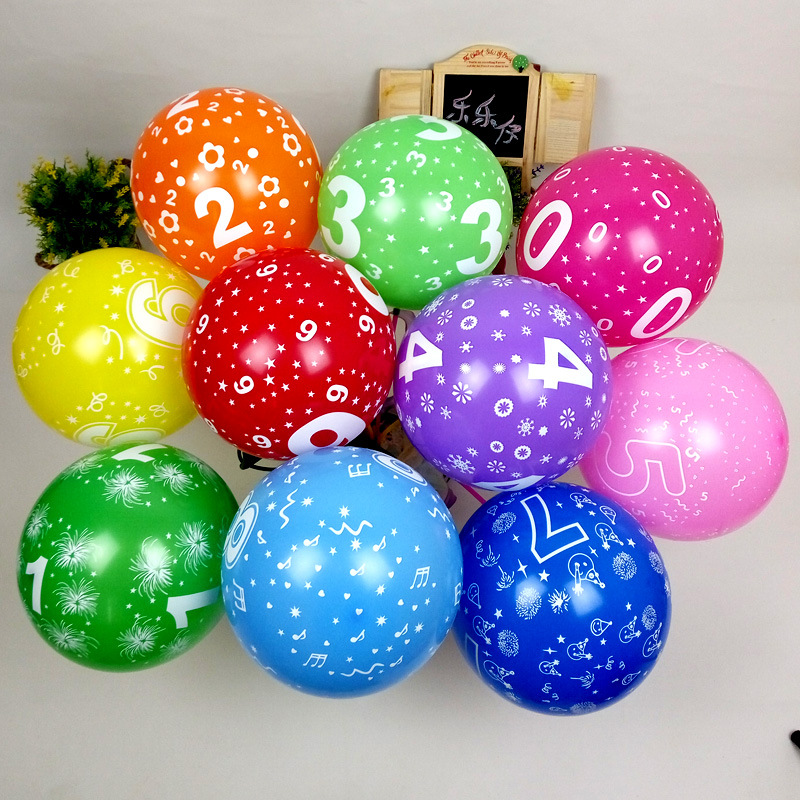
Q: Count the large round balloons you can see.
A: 10